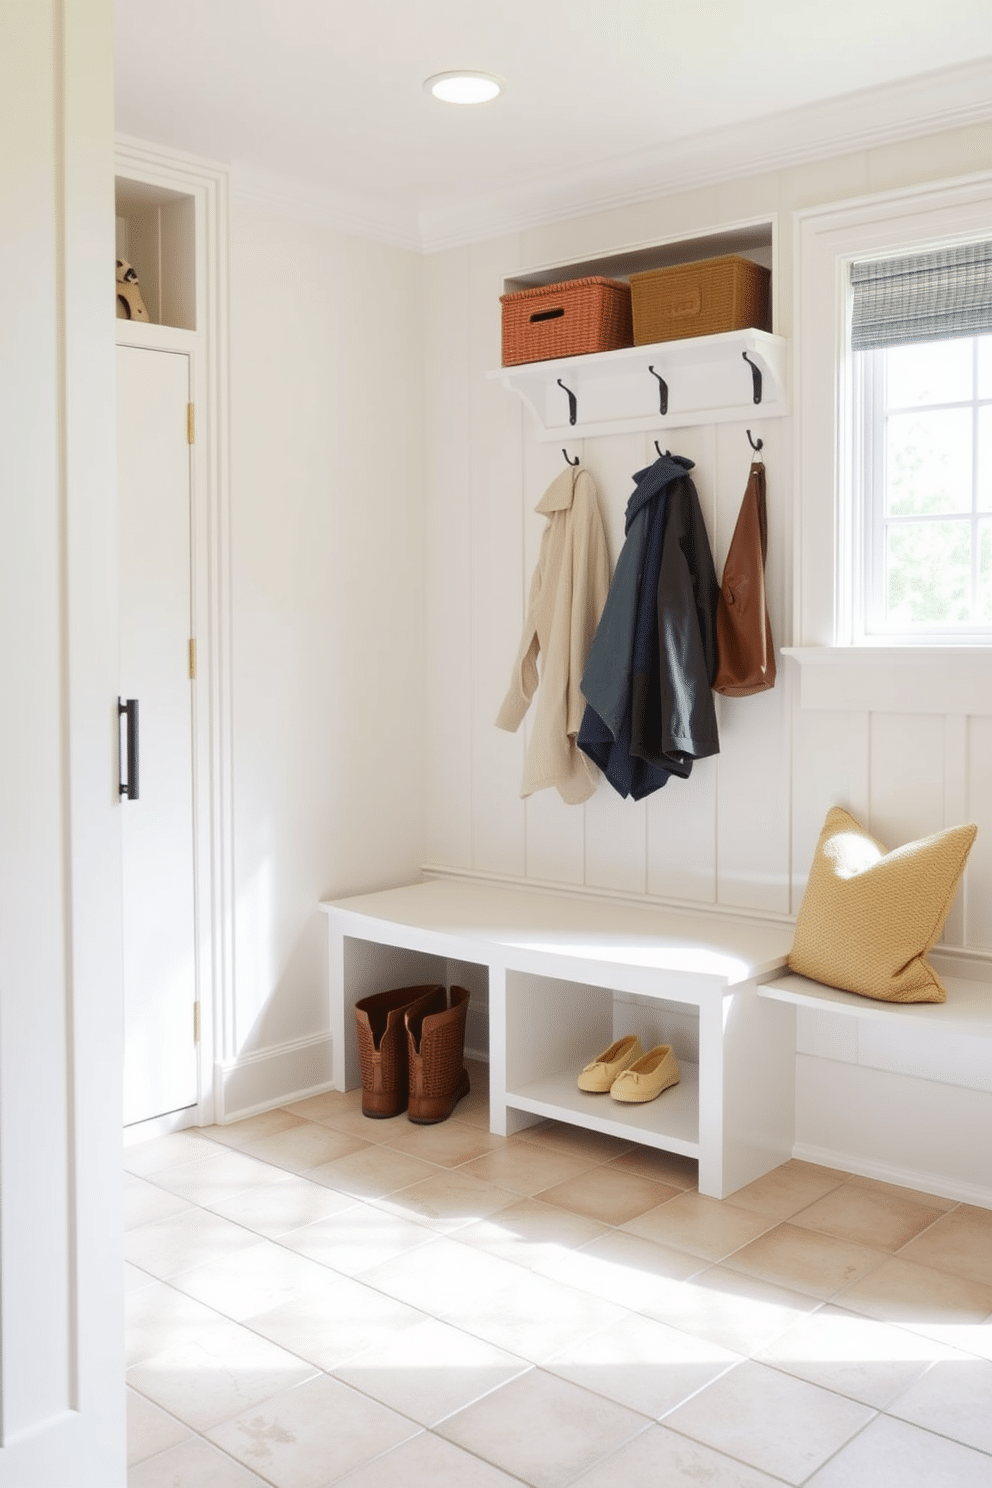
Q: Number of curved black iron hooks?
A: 6